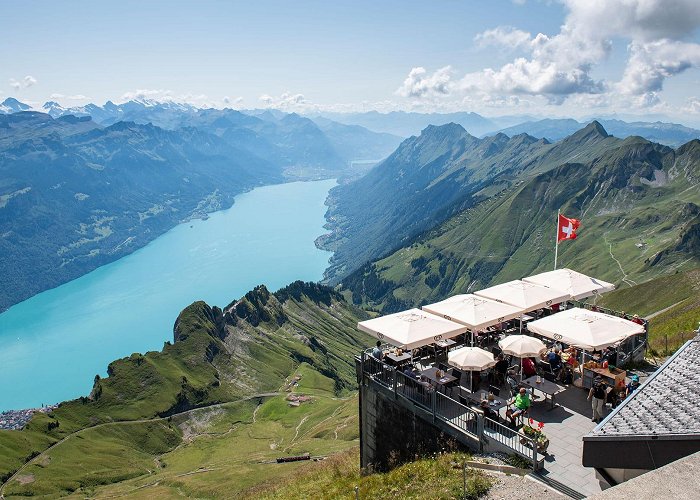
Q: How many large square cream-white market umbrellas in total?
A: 5